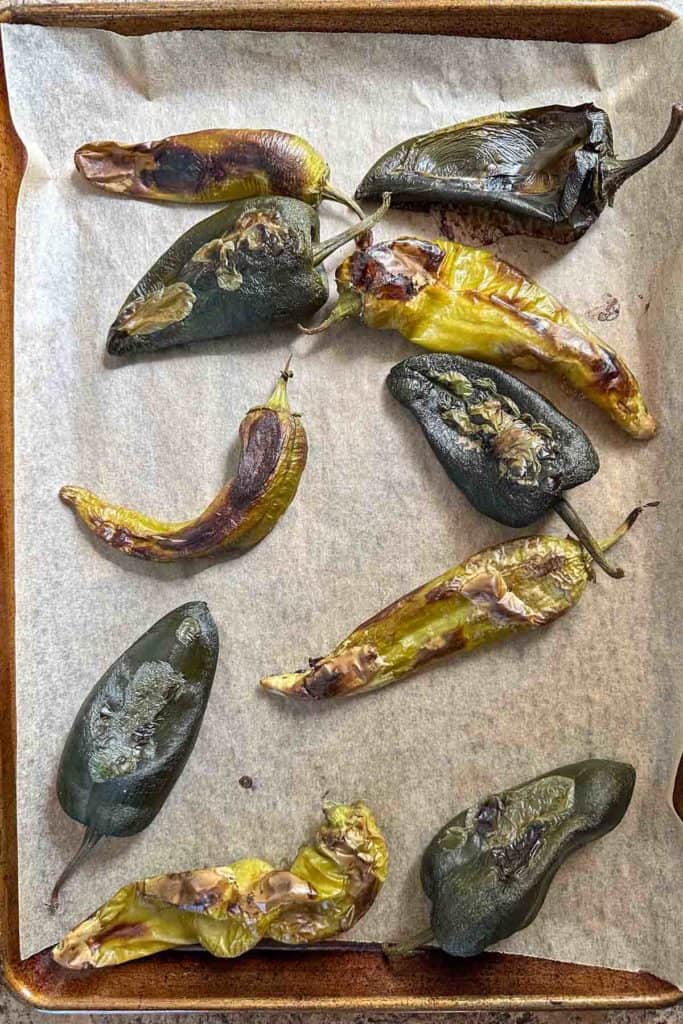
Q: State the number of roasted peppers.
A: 10